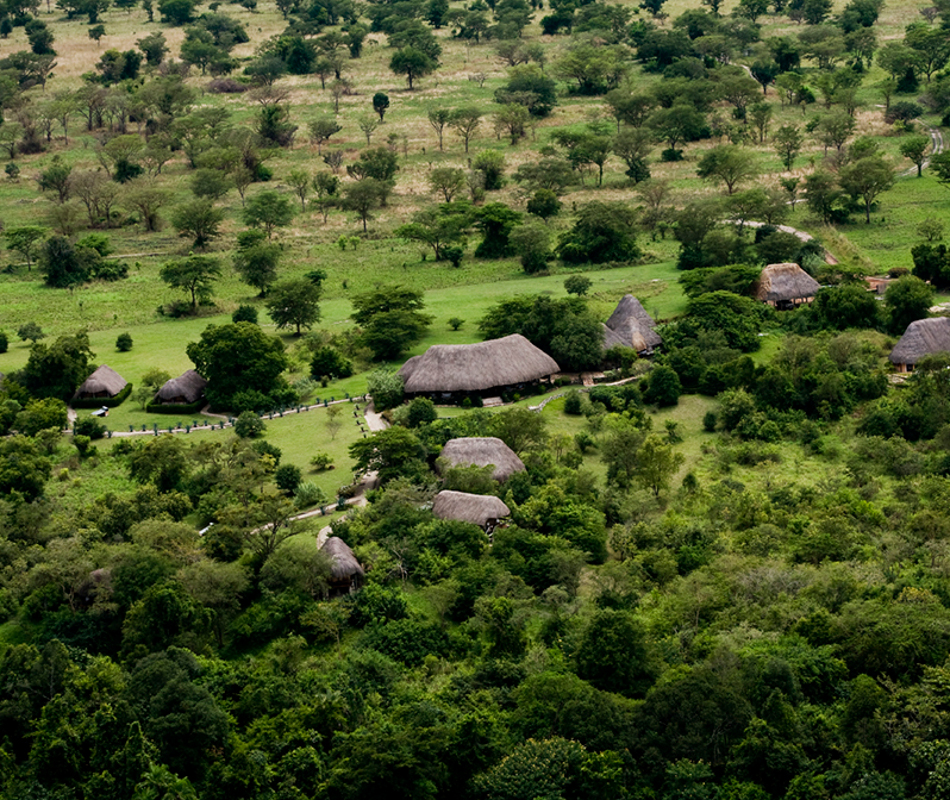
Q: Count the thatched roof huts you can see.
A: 9